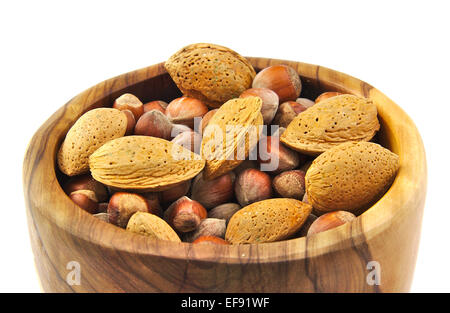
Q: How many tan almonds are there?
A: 8